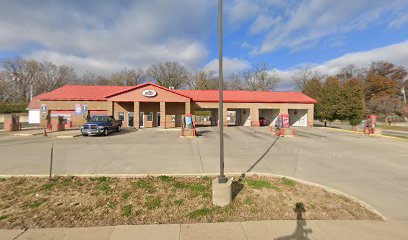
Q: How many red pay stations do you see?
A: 3